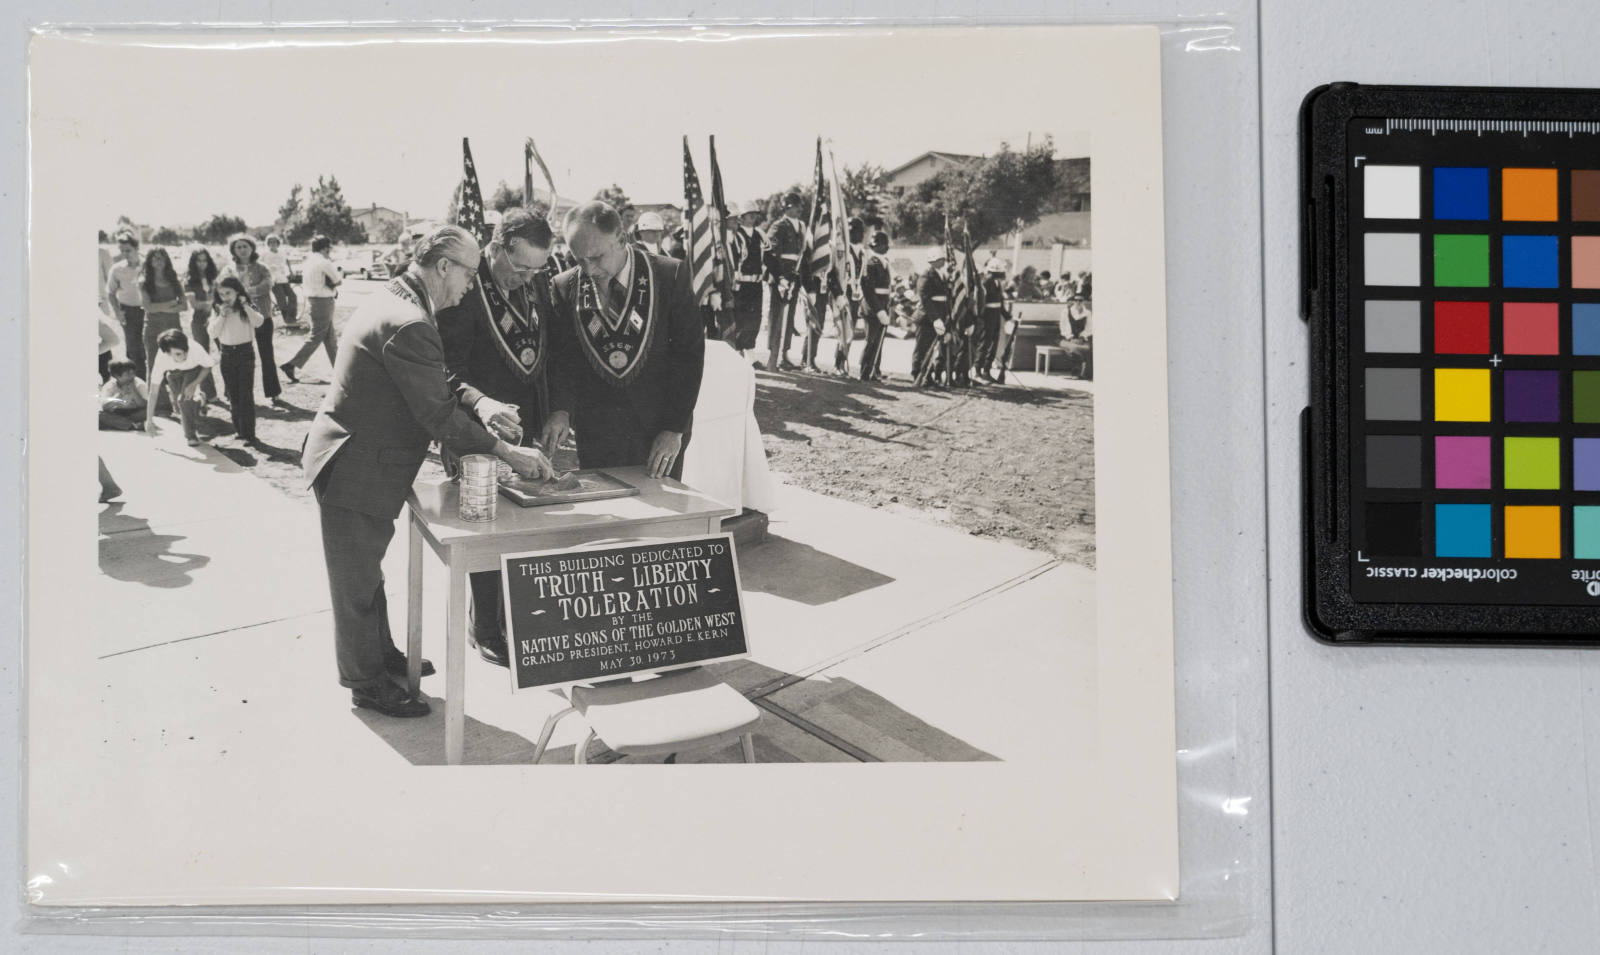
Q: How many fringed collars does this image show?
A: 3